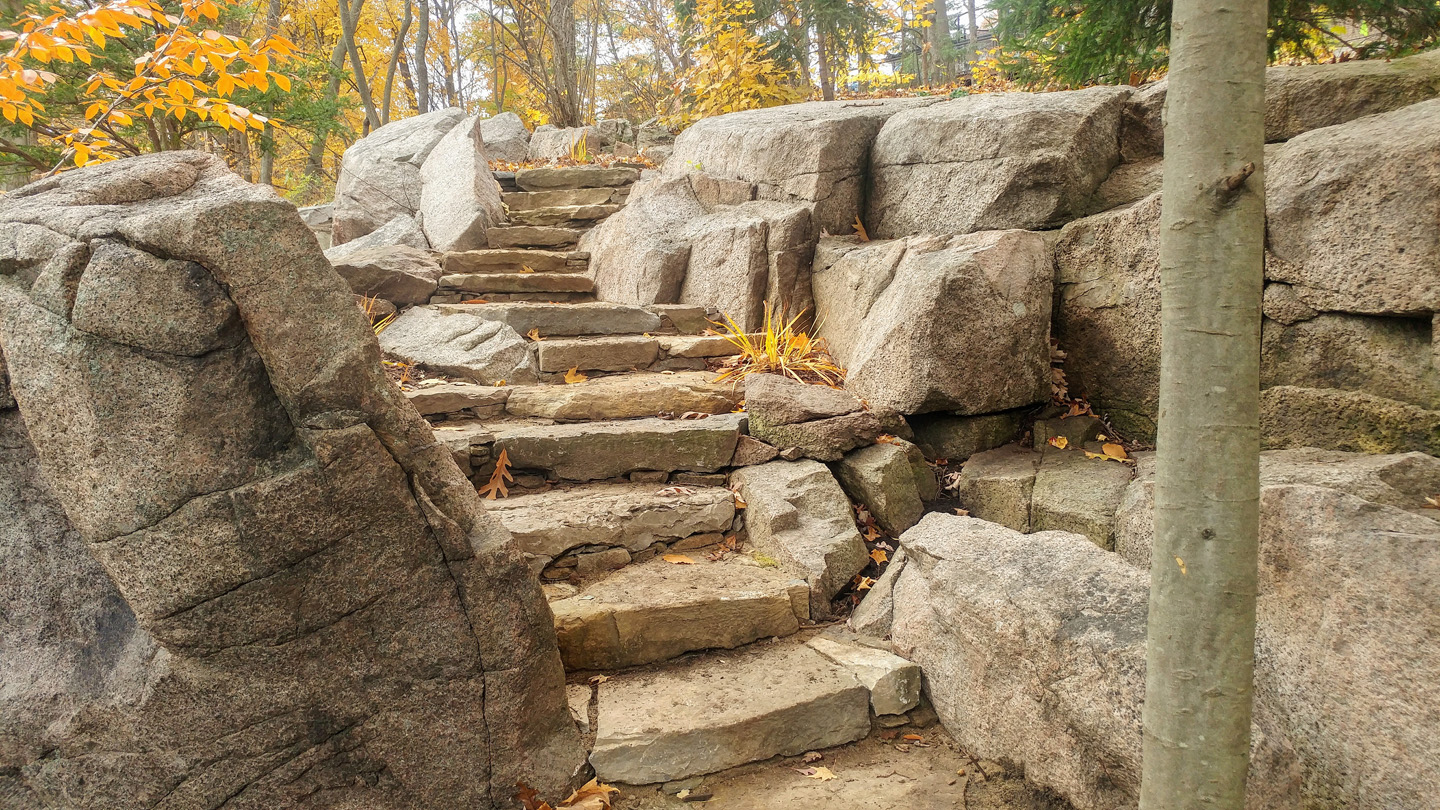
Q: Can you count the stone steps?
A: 13